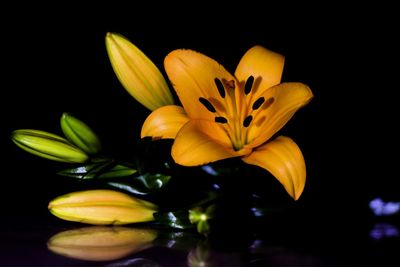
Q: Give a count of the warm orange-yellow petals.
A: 6